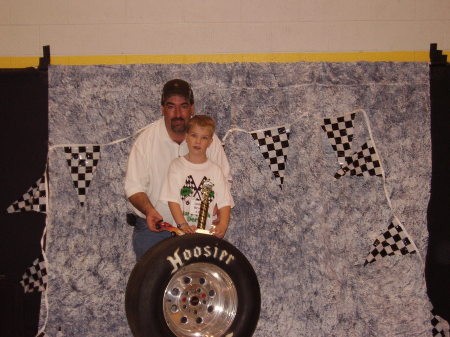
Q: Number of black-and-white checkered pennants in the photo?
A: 8